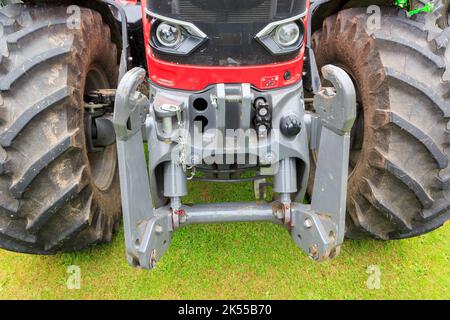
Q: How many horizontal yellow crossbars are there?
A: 0